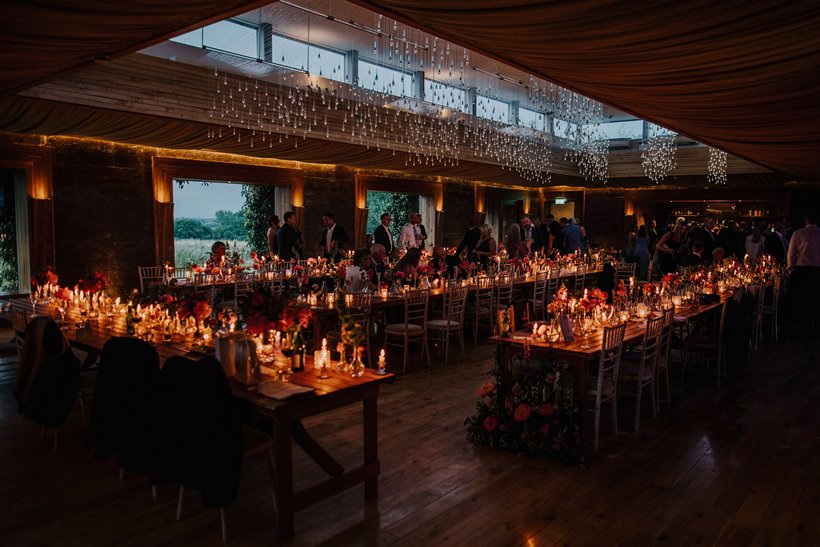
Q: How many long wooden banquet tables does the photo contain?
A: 4